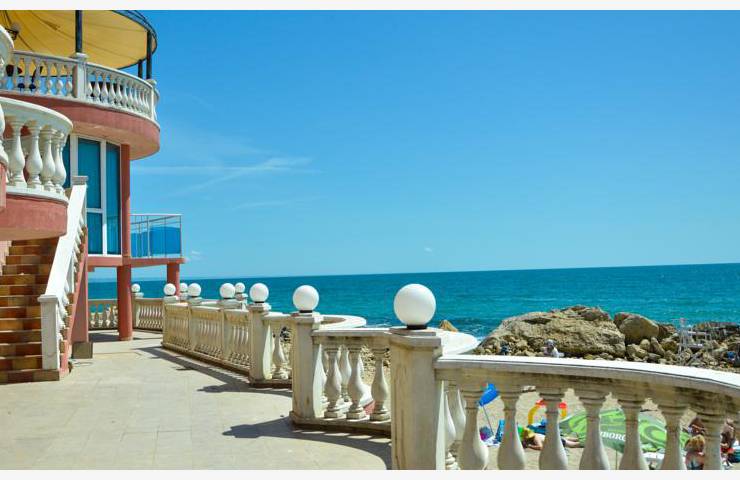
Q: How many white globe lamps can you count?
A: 9